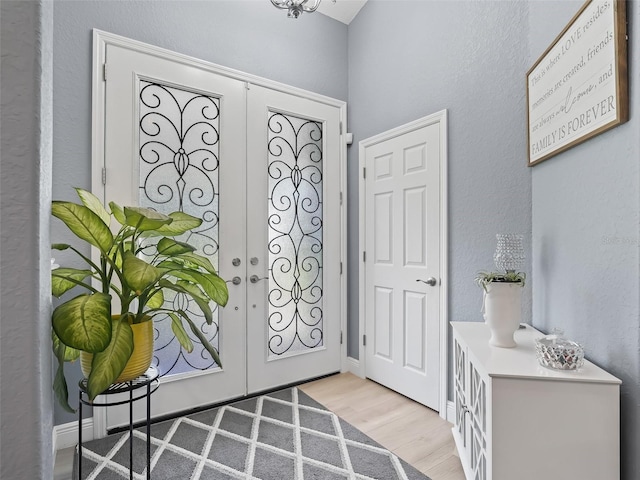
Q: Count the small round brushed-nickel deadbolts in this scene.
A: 2